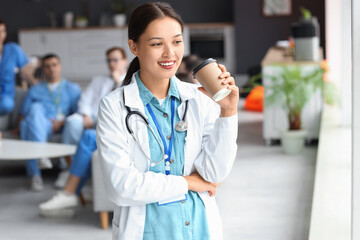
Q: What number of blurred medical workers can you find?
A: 4